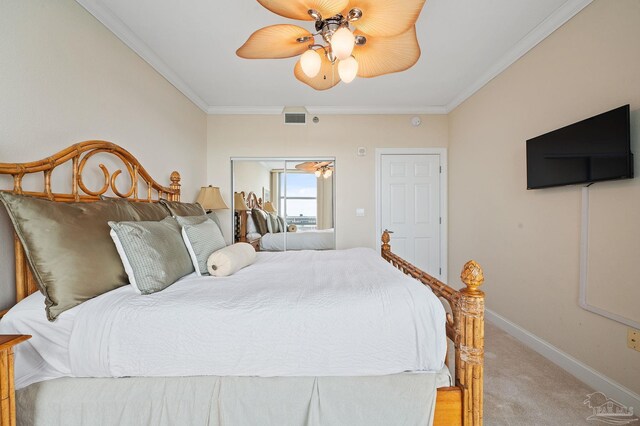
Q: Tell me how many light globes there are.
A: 3